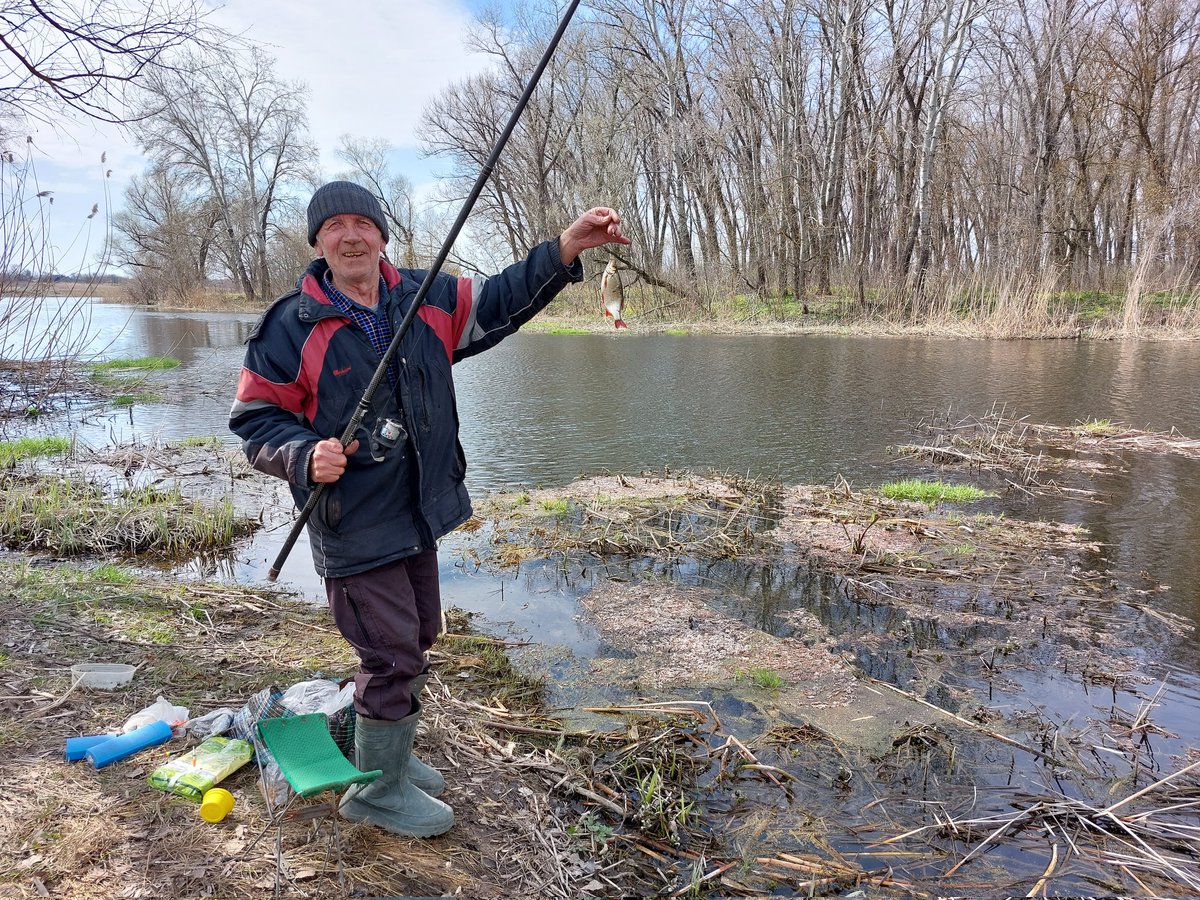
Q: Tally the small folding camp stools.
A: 1